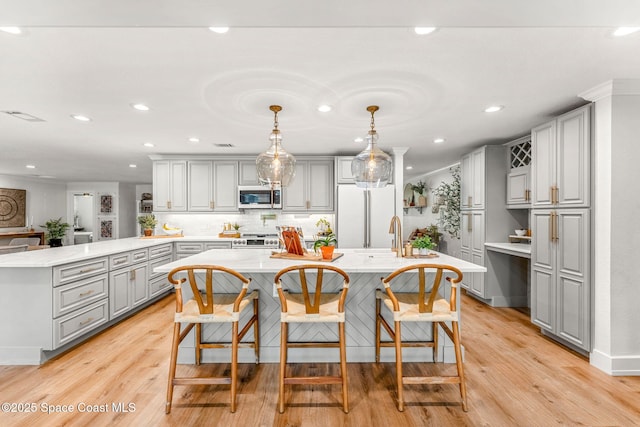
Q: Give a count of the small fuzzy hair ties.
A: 0